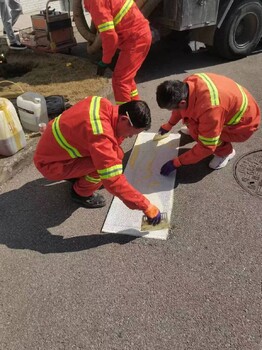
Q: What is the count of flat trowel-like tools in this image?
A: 2